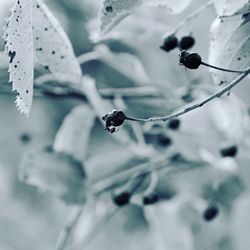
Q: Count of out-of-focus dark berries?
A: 8